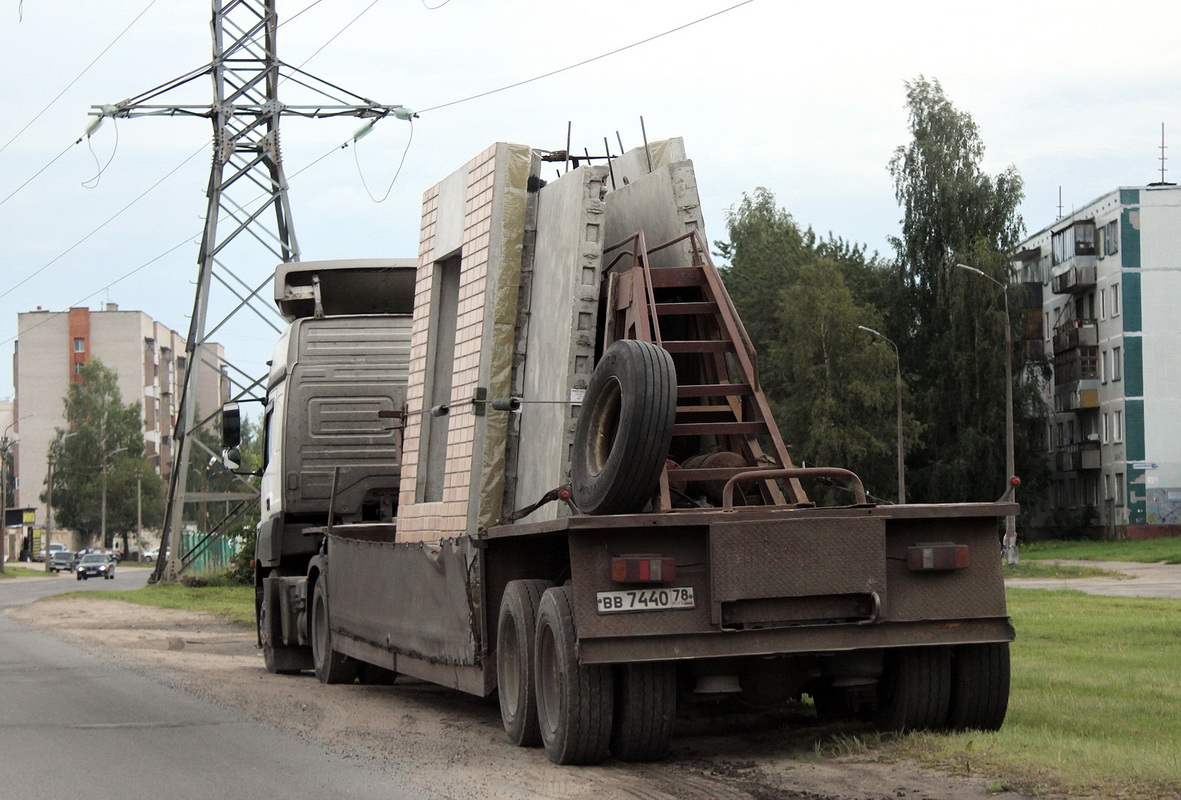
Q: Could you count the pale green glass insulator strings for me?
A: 4